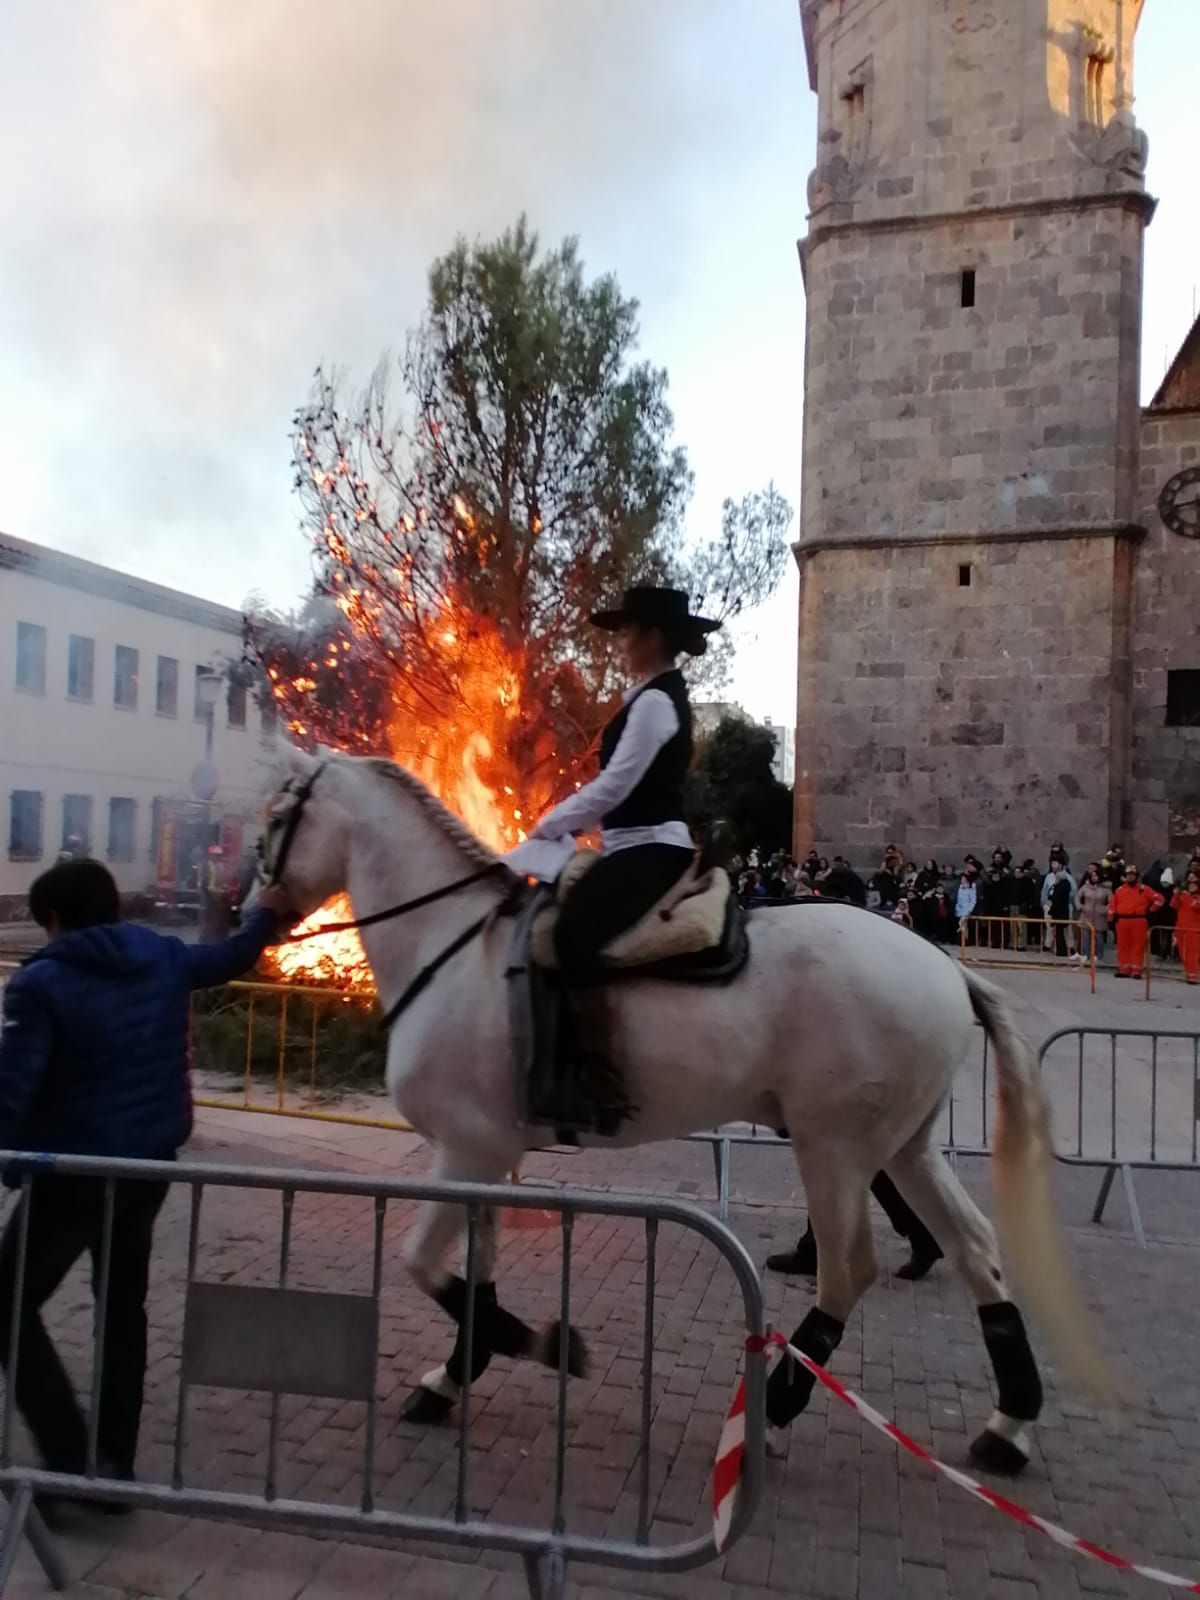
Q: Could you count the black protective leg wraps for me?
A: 4